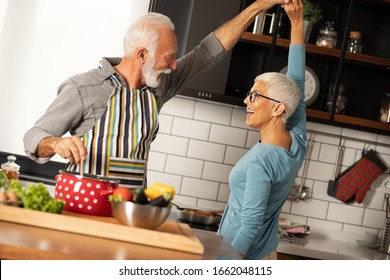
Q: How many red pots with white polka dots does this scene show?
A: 1